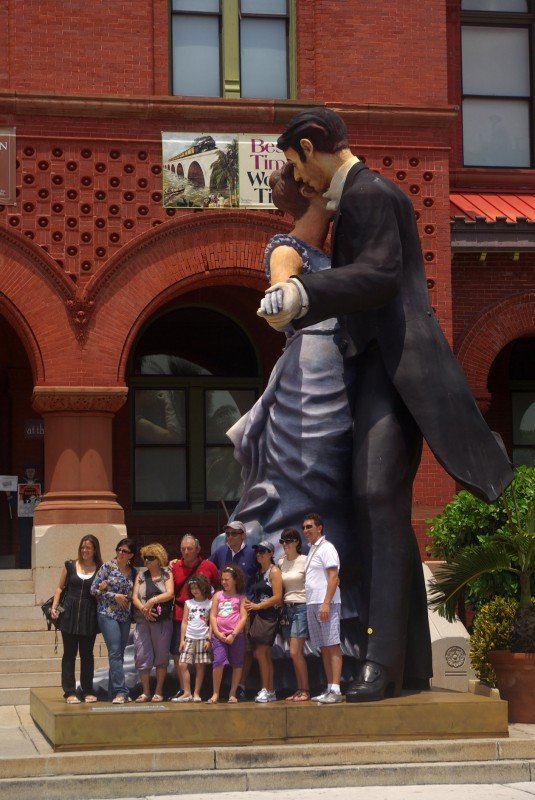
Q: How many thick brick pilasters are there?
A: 1